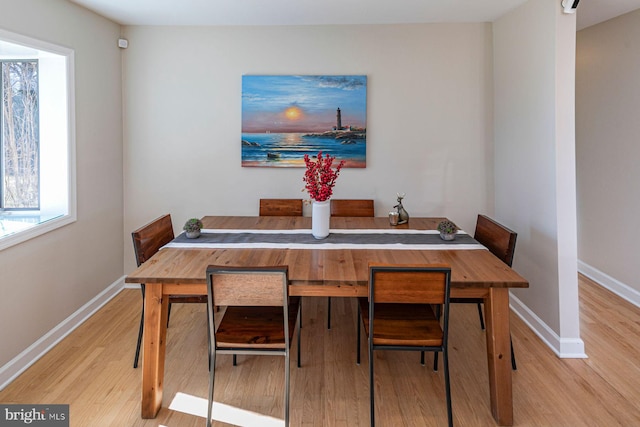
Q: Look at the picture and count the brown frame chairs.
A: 6